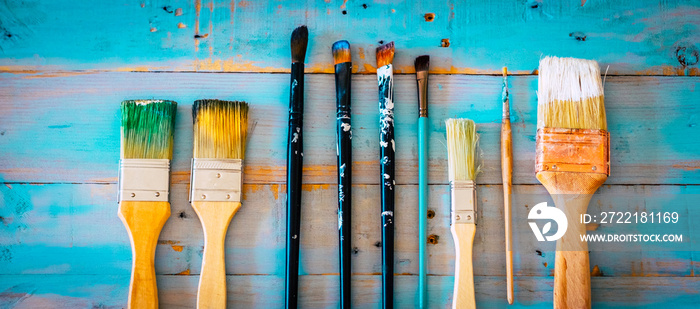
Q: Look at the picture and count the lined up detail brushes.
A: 5